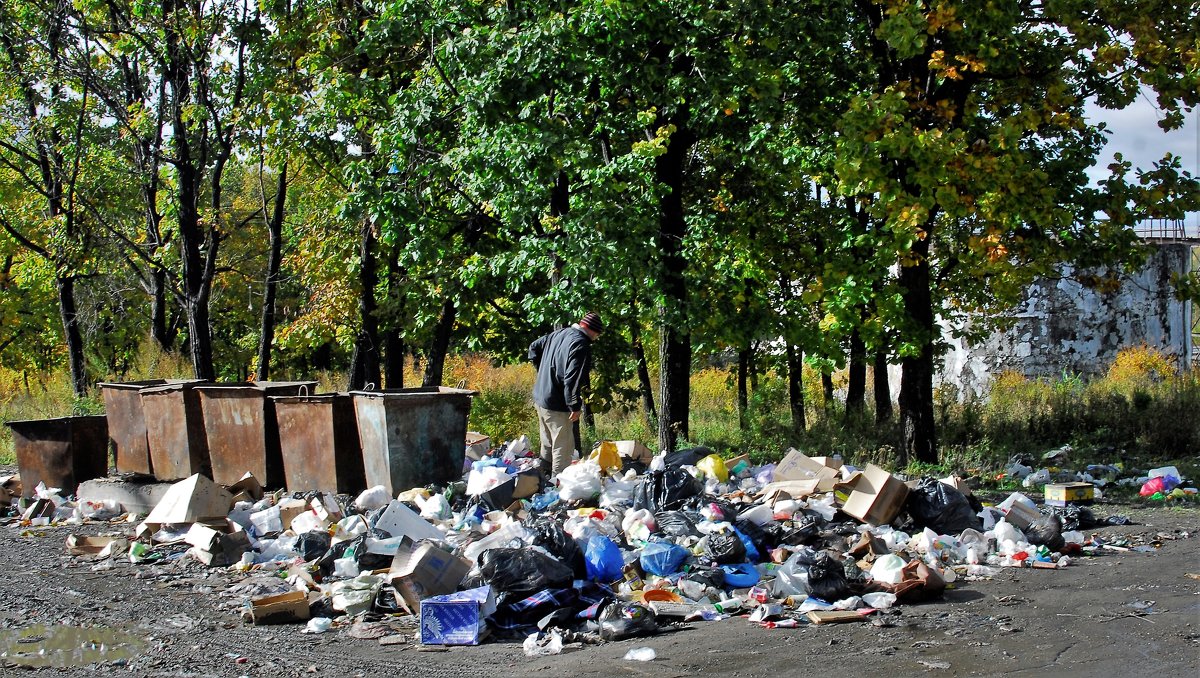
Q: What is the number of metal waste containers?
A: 6